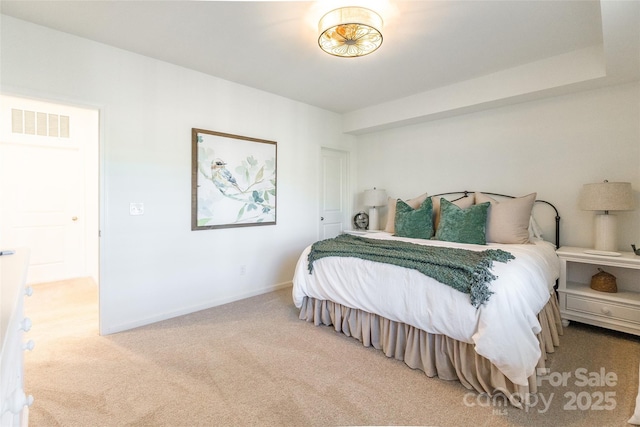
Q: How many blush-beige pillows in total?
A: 3